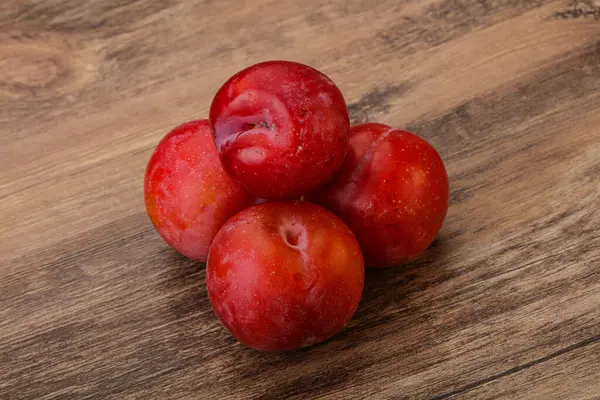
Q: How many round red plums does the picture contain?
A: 4